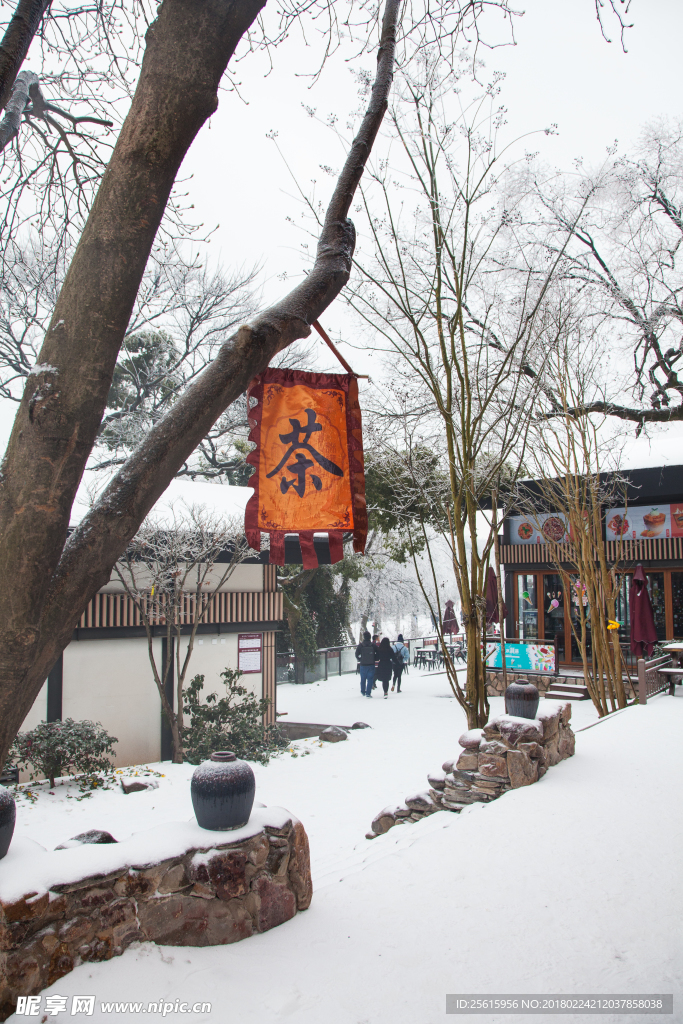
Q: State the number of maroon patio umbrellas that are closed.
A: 3